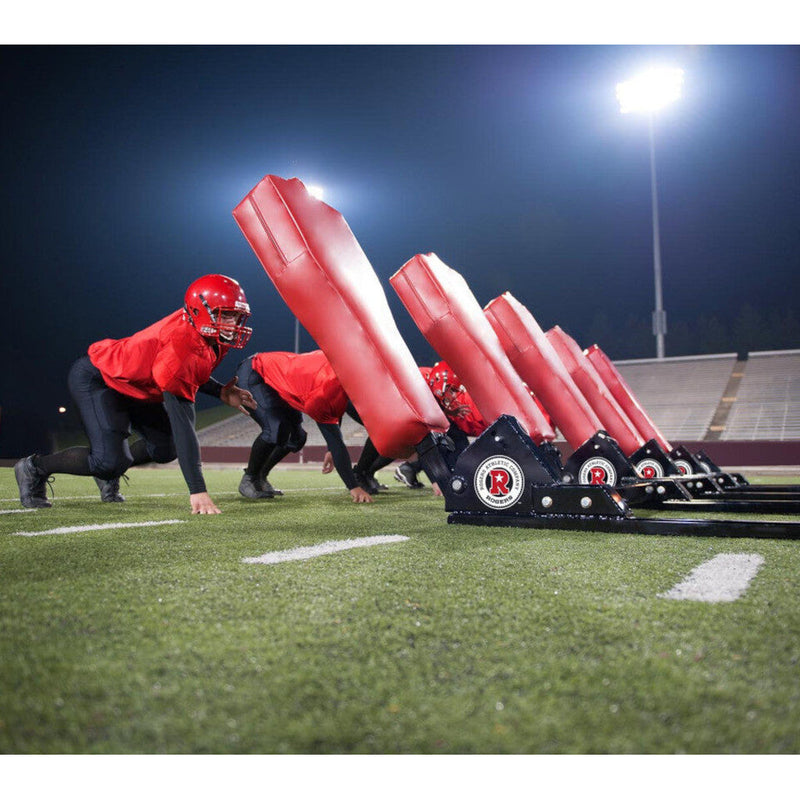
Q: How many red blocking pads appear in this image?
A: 5